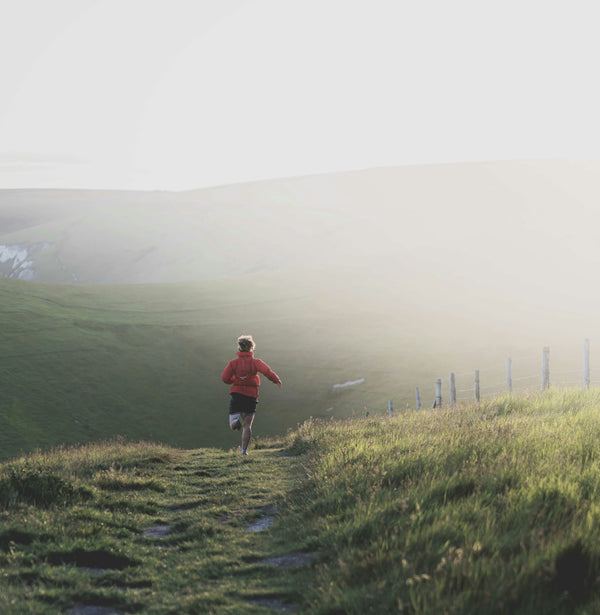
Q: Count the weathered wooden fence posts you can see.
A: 8